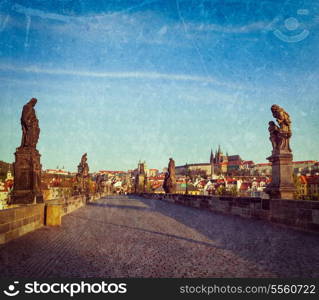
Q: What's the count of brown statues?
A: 4